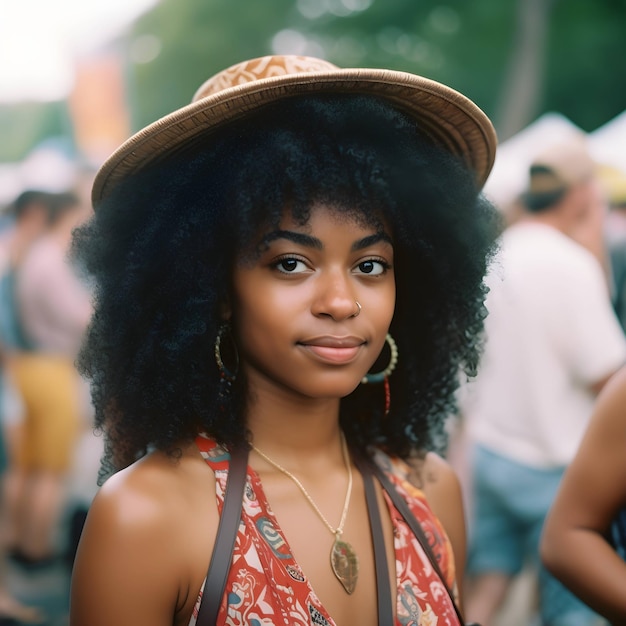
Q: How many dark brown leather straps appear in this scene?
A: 3